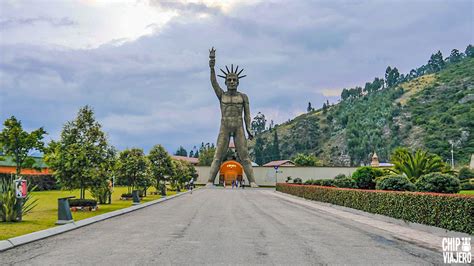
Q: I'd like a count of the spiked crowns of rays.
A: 1